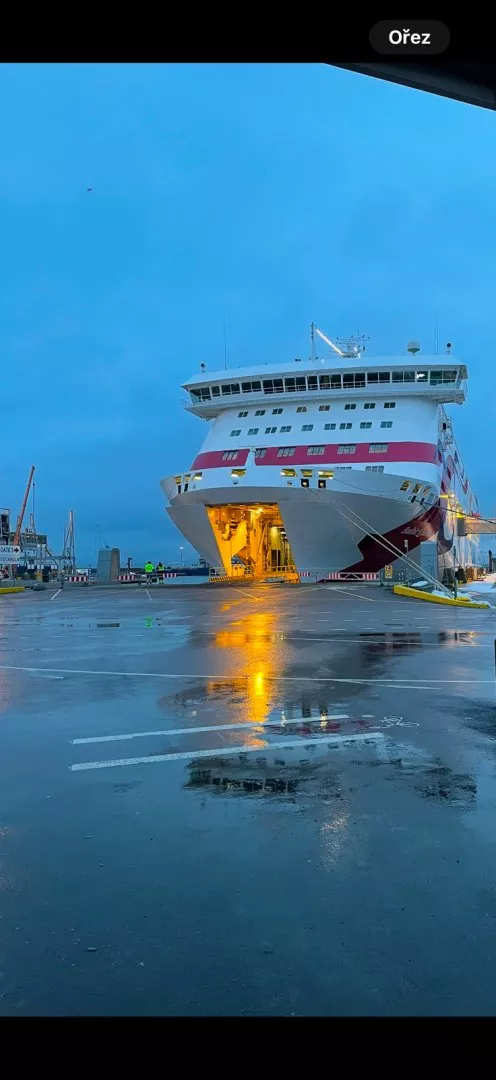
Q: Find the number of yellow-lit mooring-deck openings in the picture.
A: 10